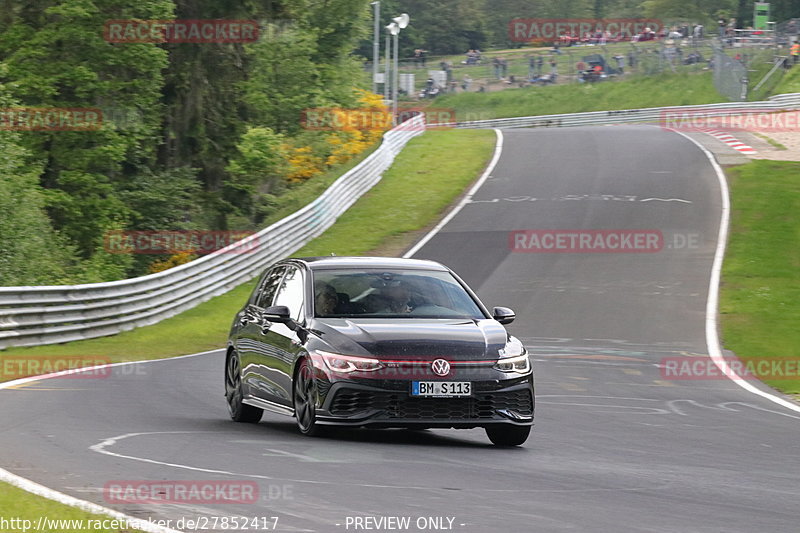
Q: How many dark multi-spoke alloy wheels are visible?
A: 2